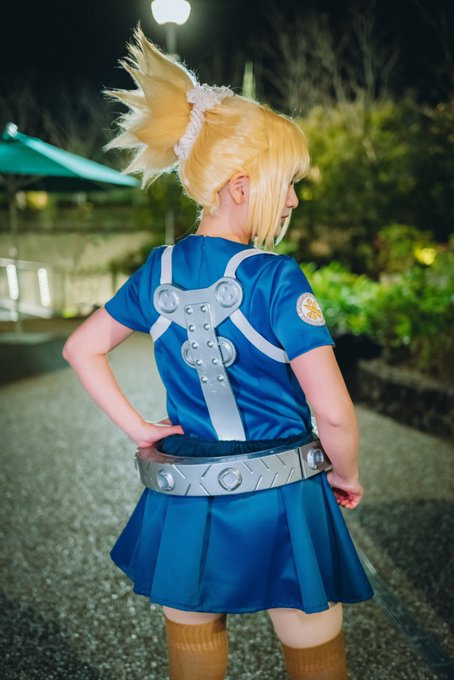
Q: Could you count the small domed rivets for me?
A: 10